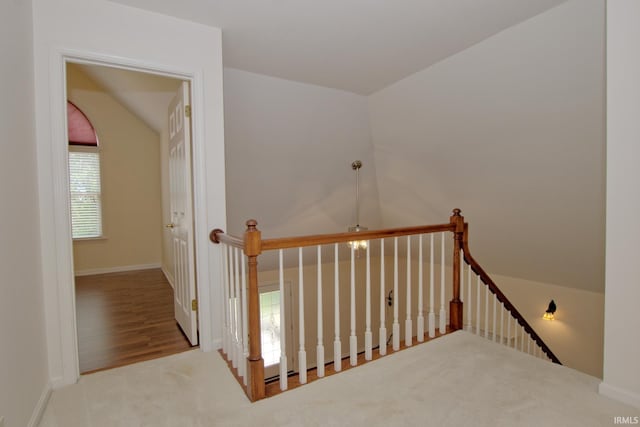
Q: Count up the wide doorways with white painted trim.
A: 1